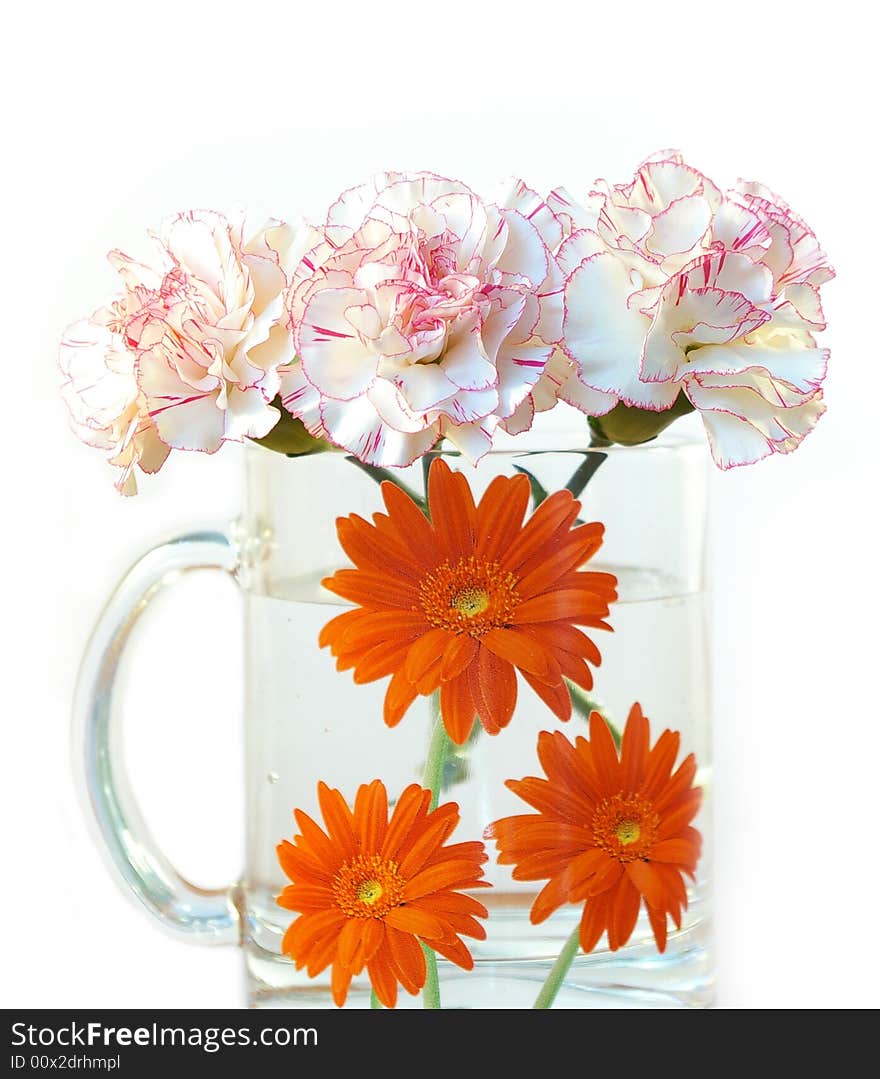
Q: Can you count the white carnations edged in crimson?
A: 3